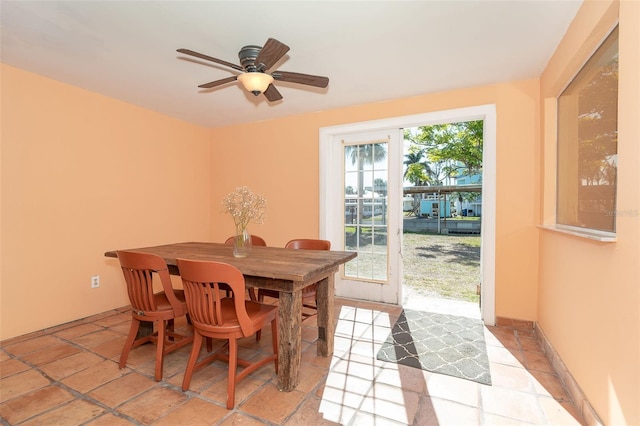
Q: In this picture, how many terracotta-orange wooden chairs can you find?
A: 4